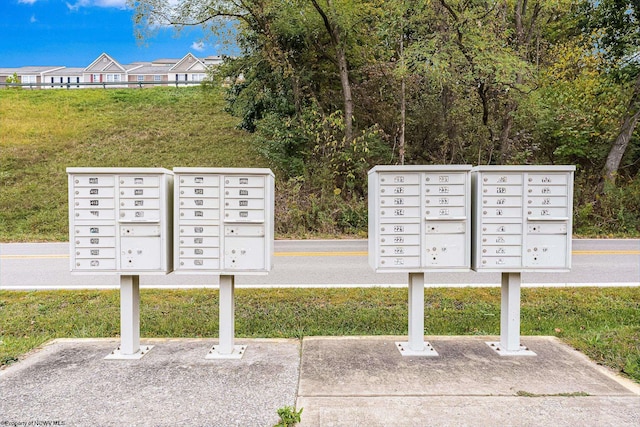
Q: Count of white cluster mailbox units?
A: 4